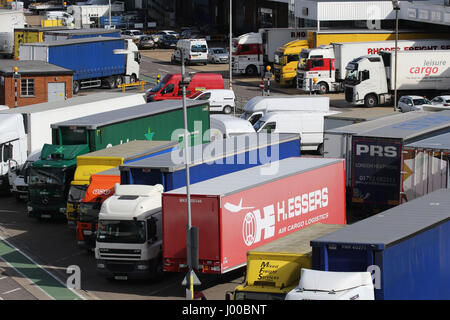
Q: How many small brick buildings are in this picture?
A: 1